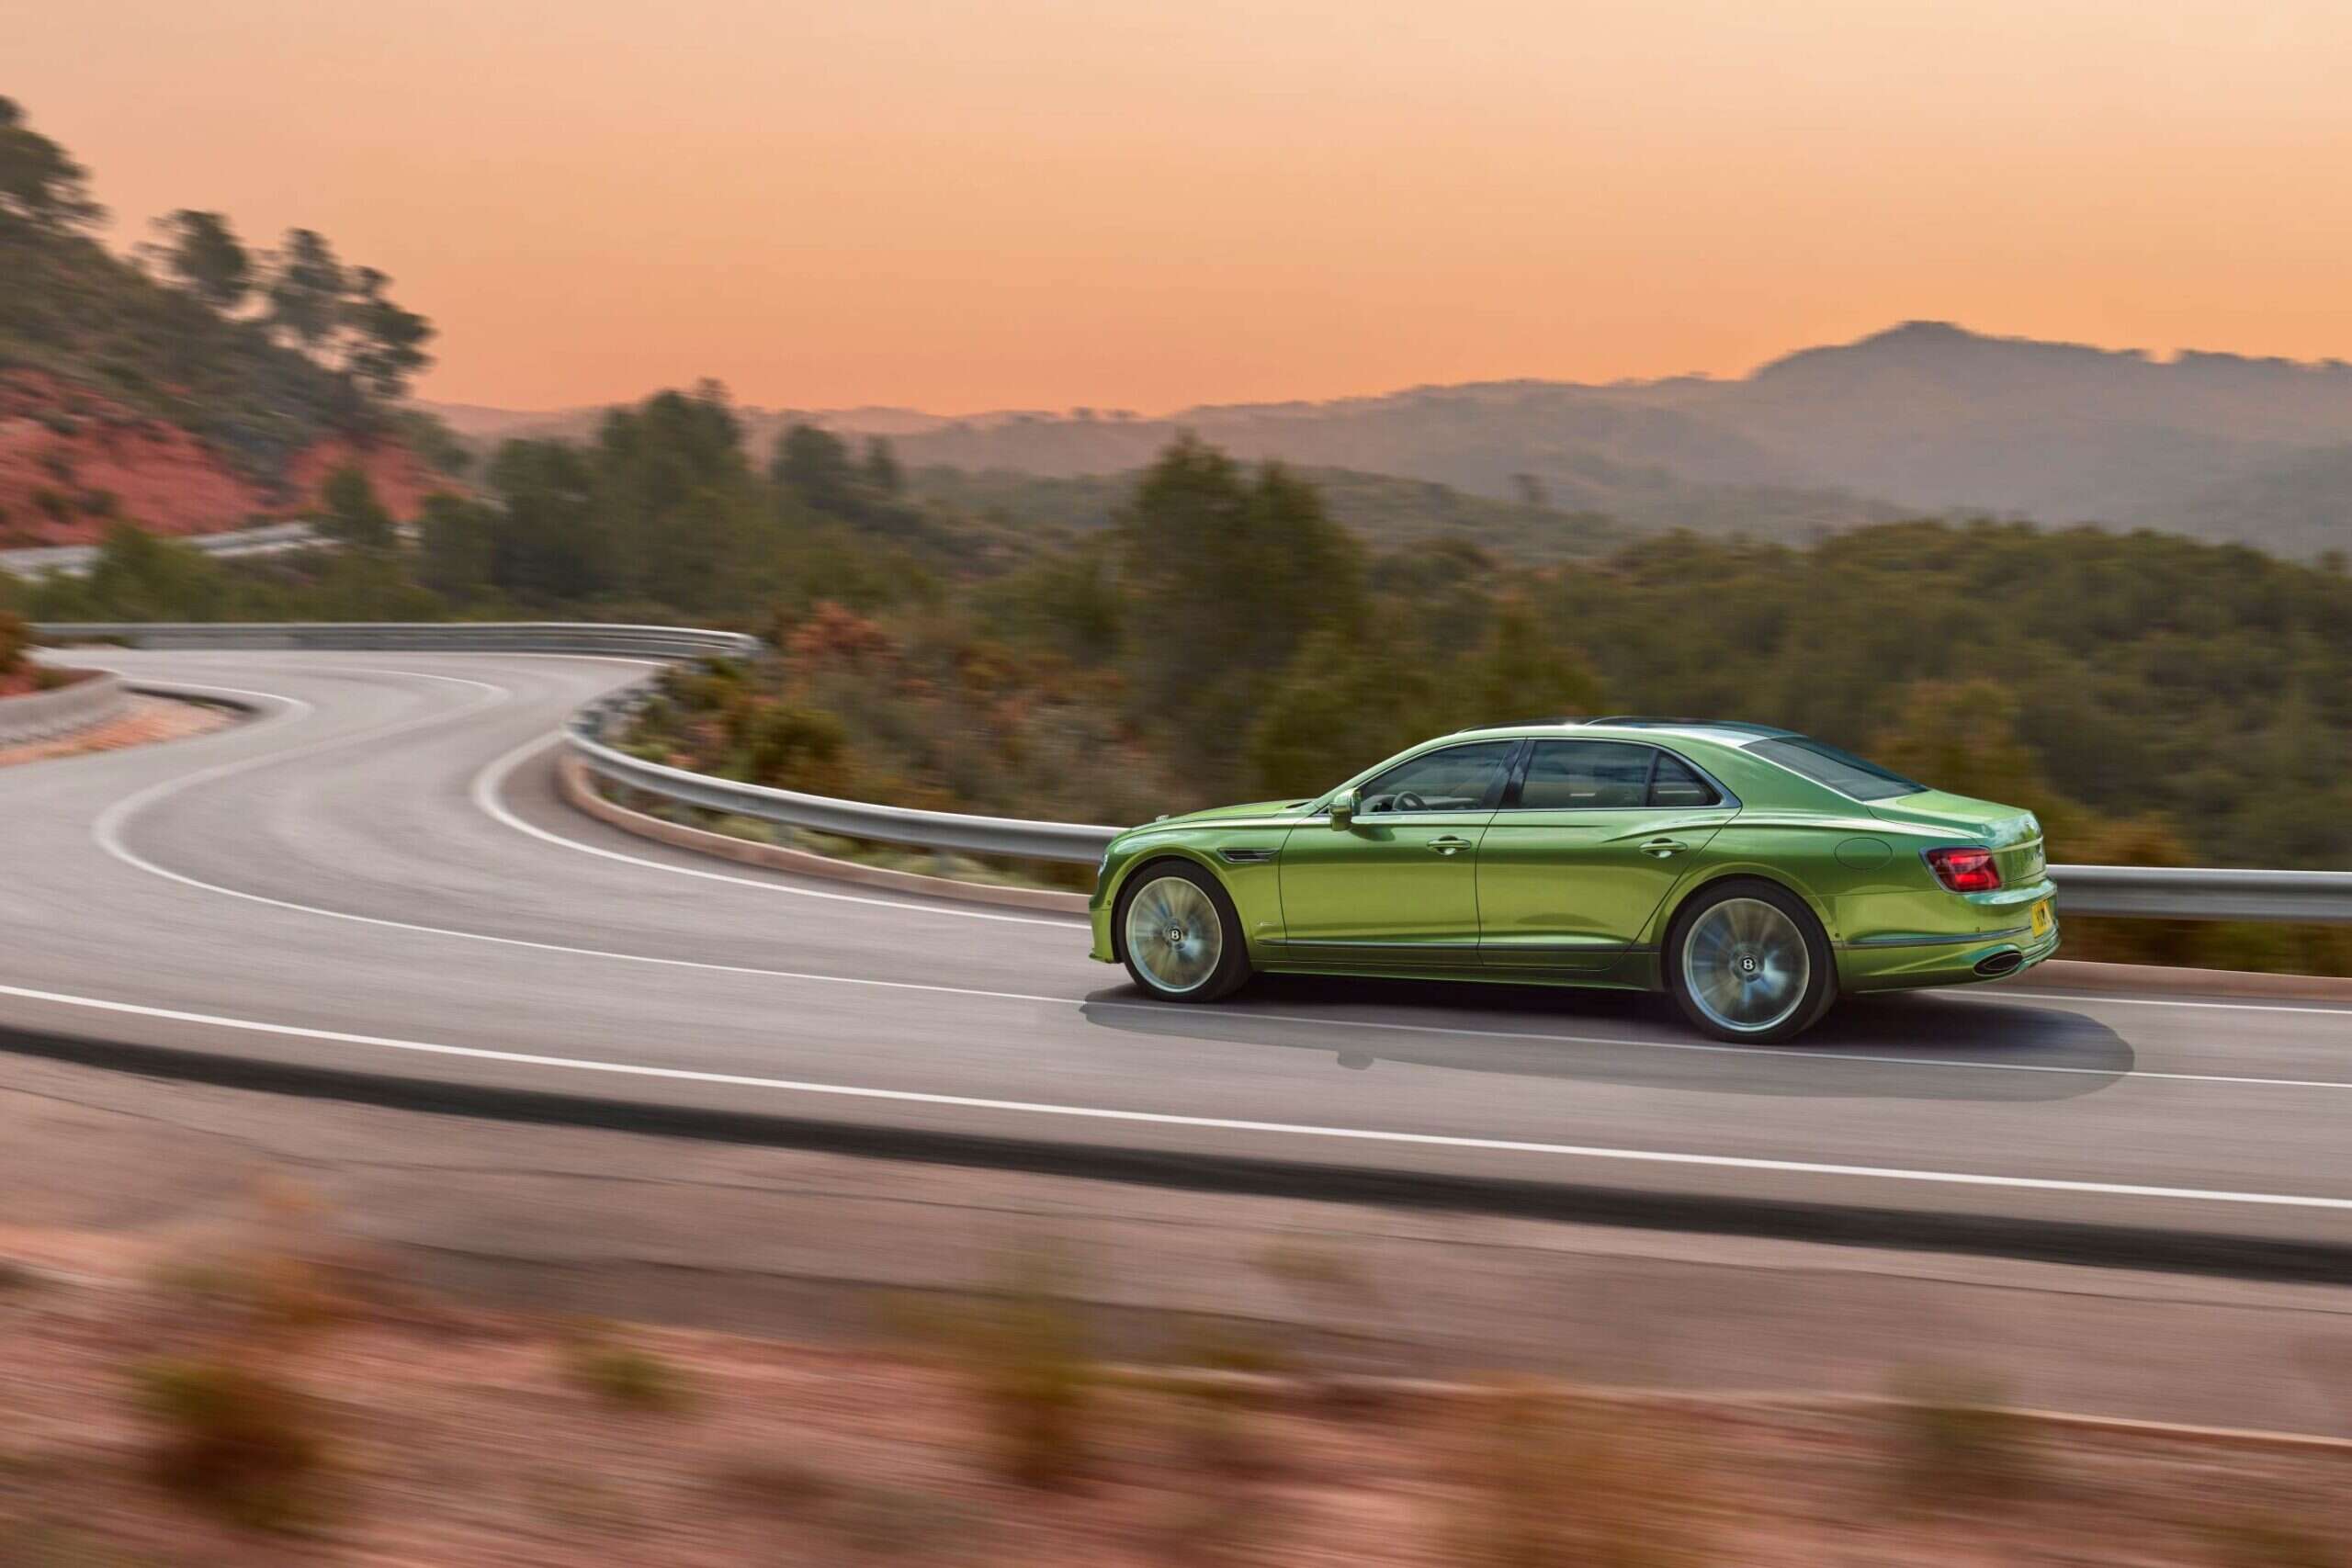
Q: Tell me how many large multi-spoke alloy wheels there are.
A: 2